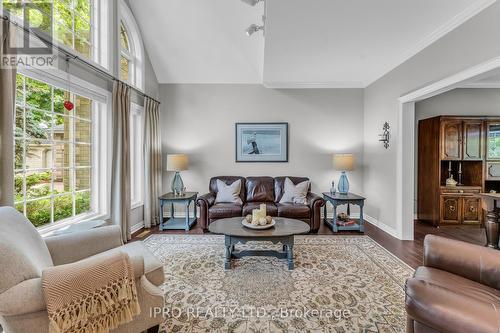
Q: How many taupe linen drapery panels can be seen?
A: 3